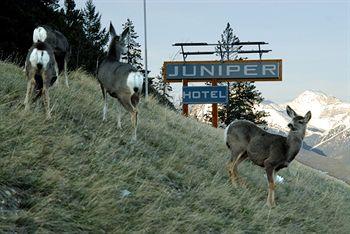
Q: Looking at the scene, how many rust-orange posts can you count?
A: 2